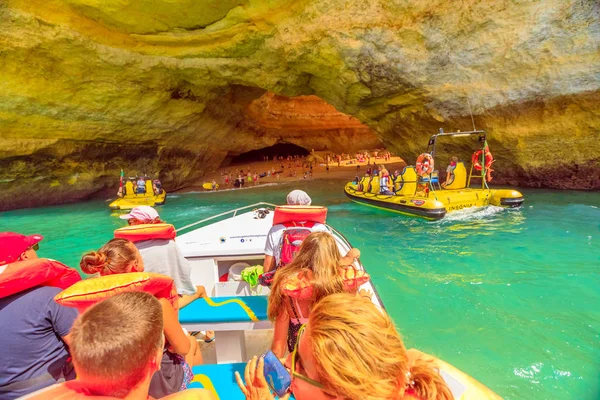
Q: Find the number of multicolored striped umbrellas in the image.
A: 0